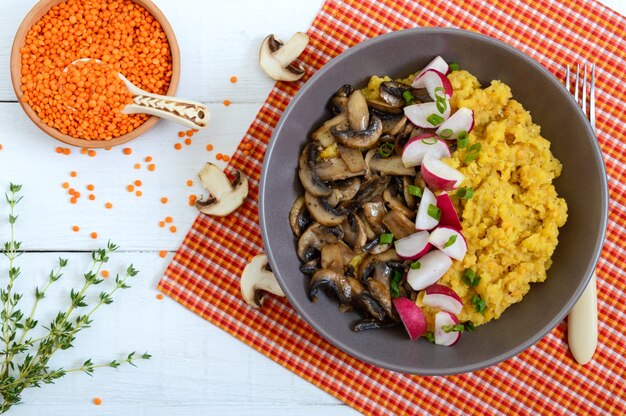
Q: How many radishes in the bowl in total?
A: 14